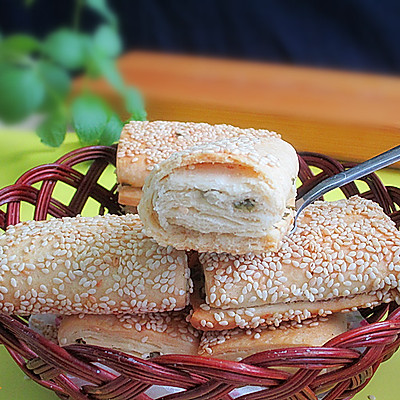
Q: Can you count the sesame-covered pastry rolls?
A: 6